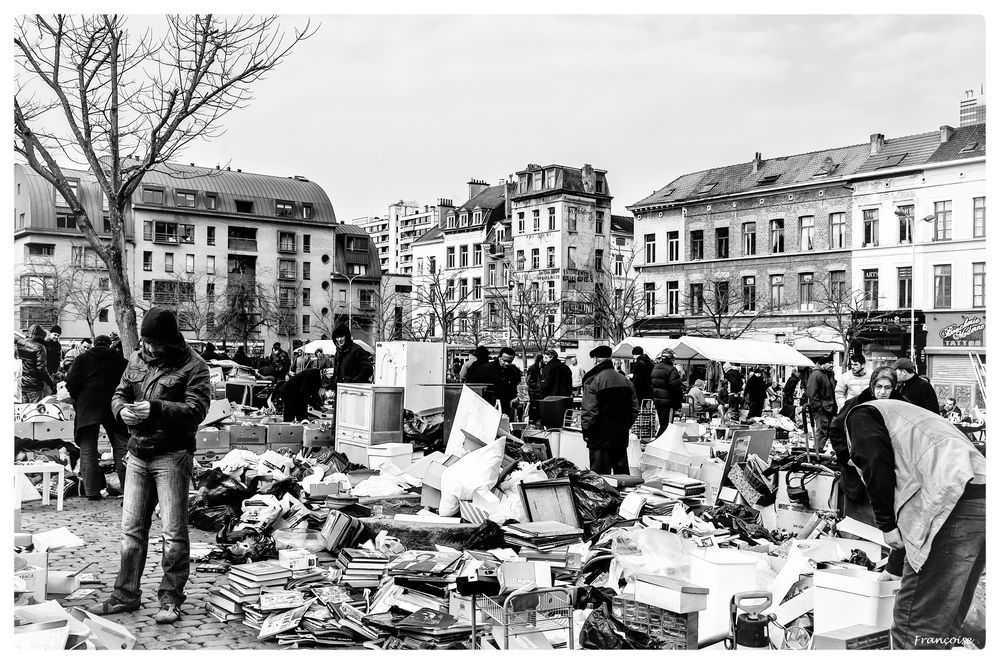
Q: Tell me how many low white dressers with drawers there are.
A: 1